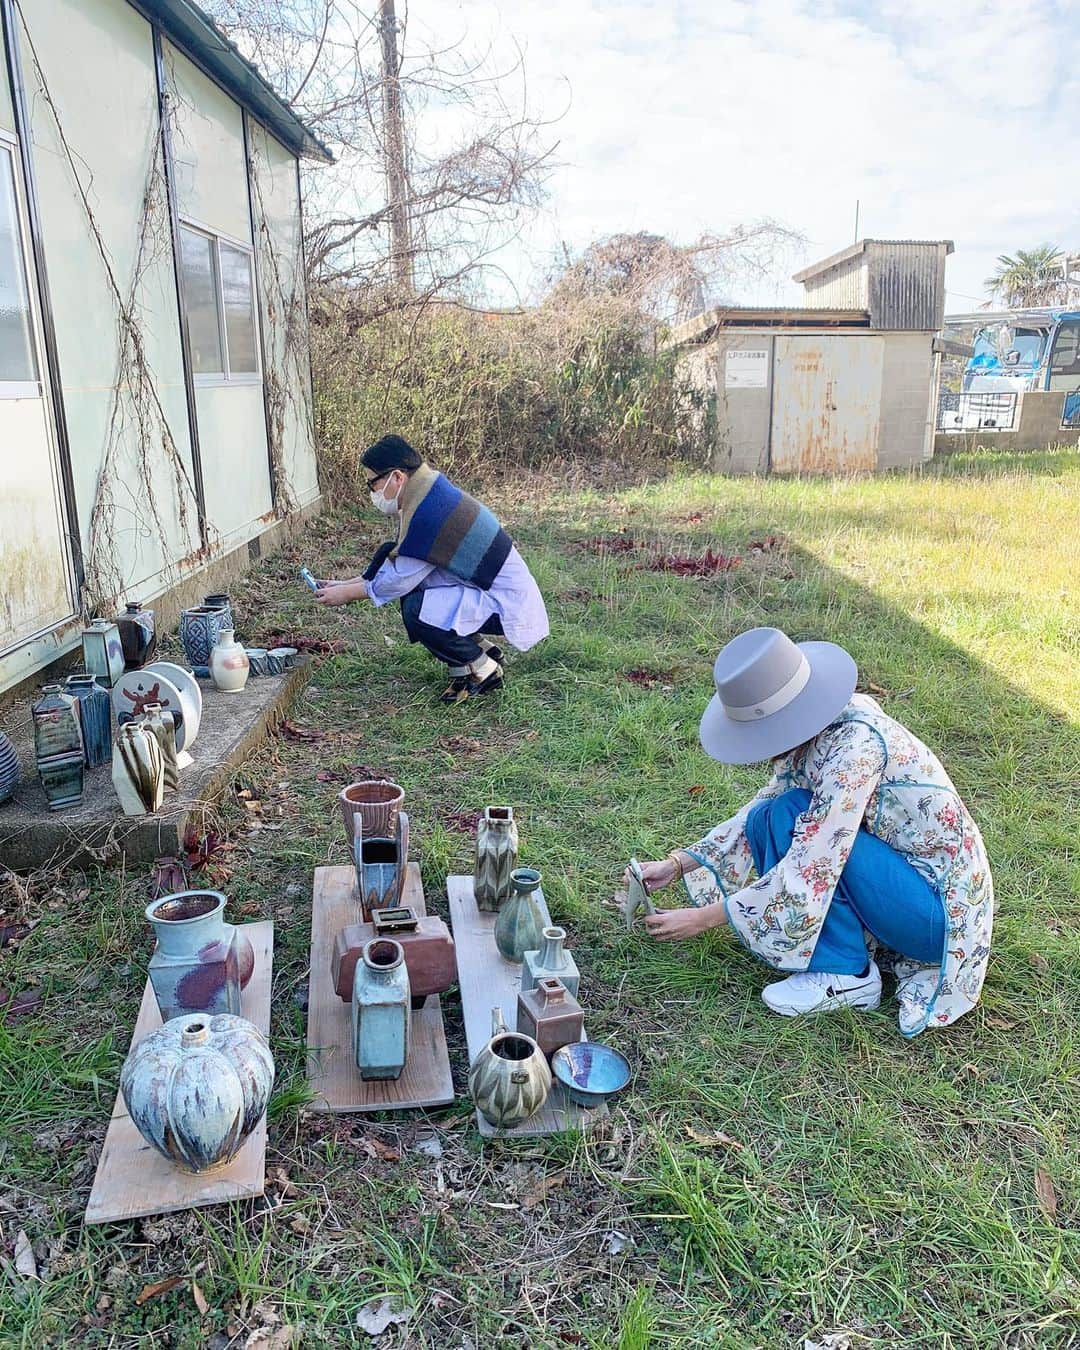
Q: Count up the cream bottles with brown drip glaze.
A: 2